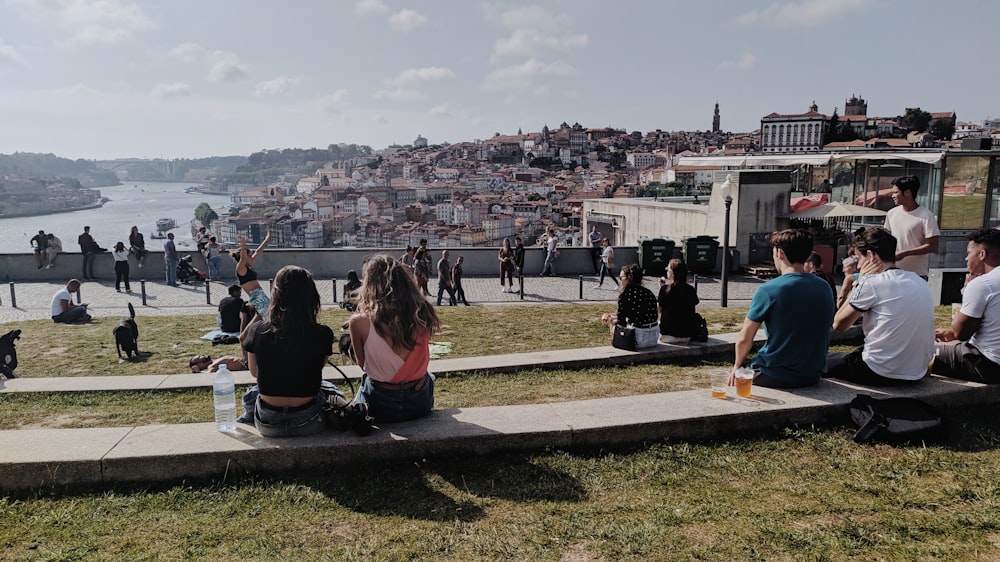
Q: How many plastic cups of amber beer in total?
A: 2